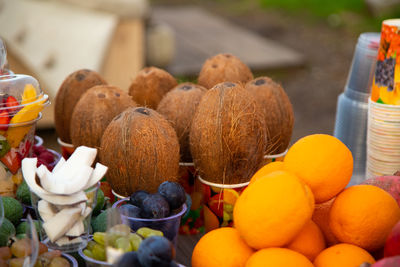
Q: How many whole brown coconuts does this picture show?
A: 8